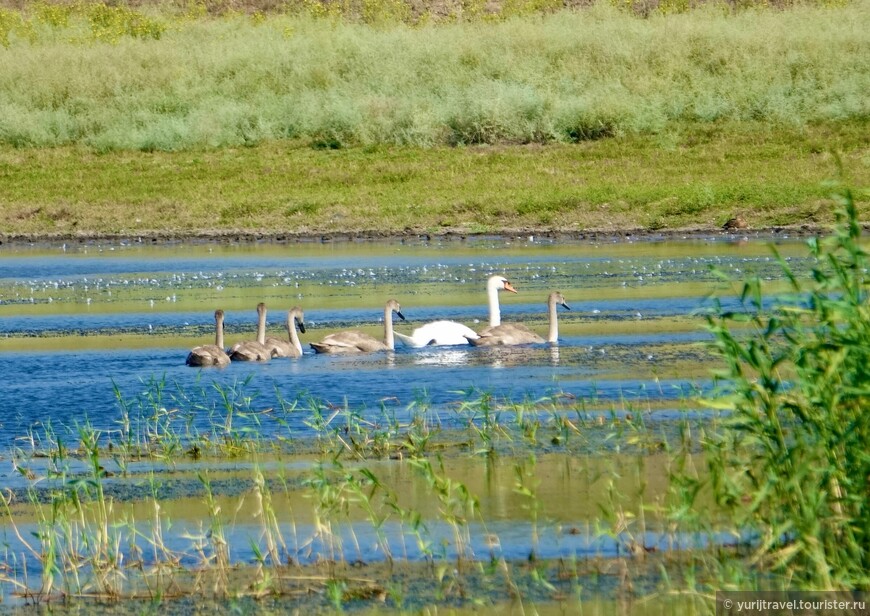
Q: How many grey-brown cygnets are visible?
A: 5